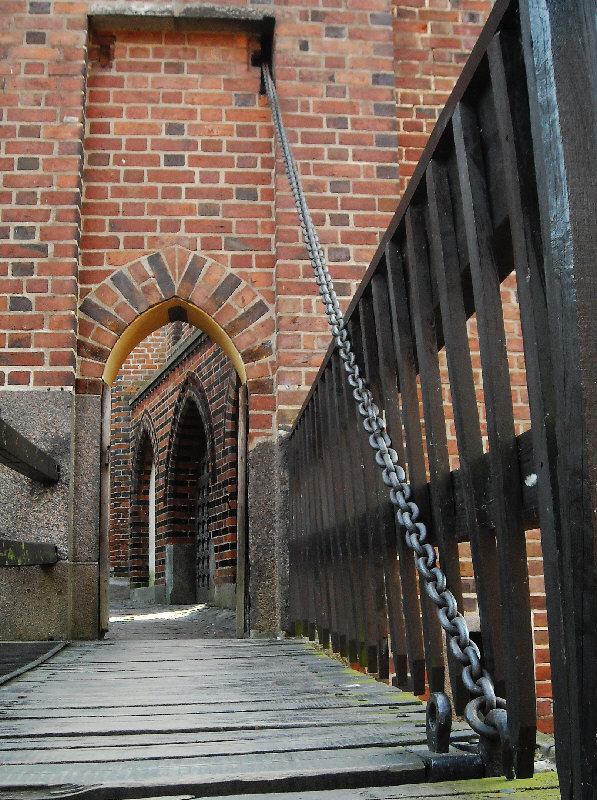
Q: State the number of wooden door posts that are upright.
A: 2